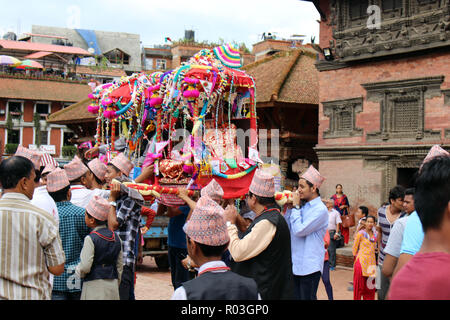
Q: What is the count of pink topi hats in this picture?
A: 12